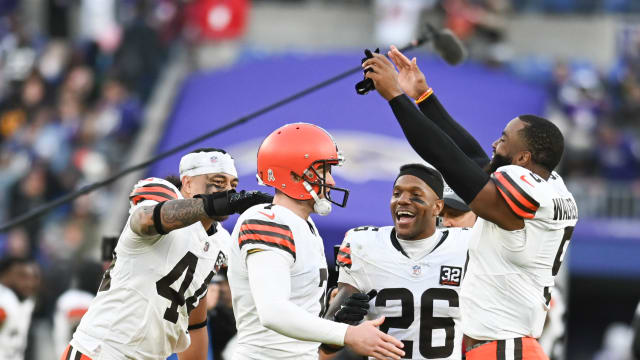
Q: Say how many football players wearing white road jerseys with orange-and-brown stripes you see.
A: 4